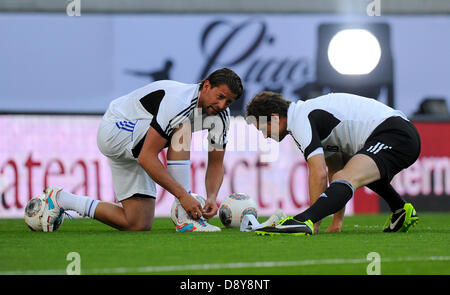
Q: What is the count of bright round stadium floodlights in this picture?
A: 1